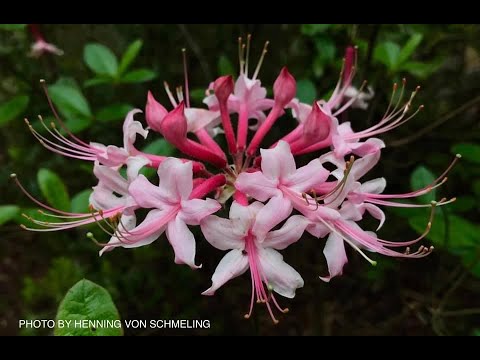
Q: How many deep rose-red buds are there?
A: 5